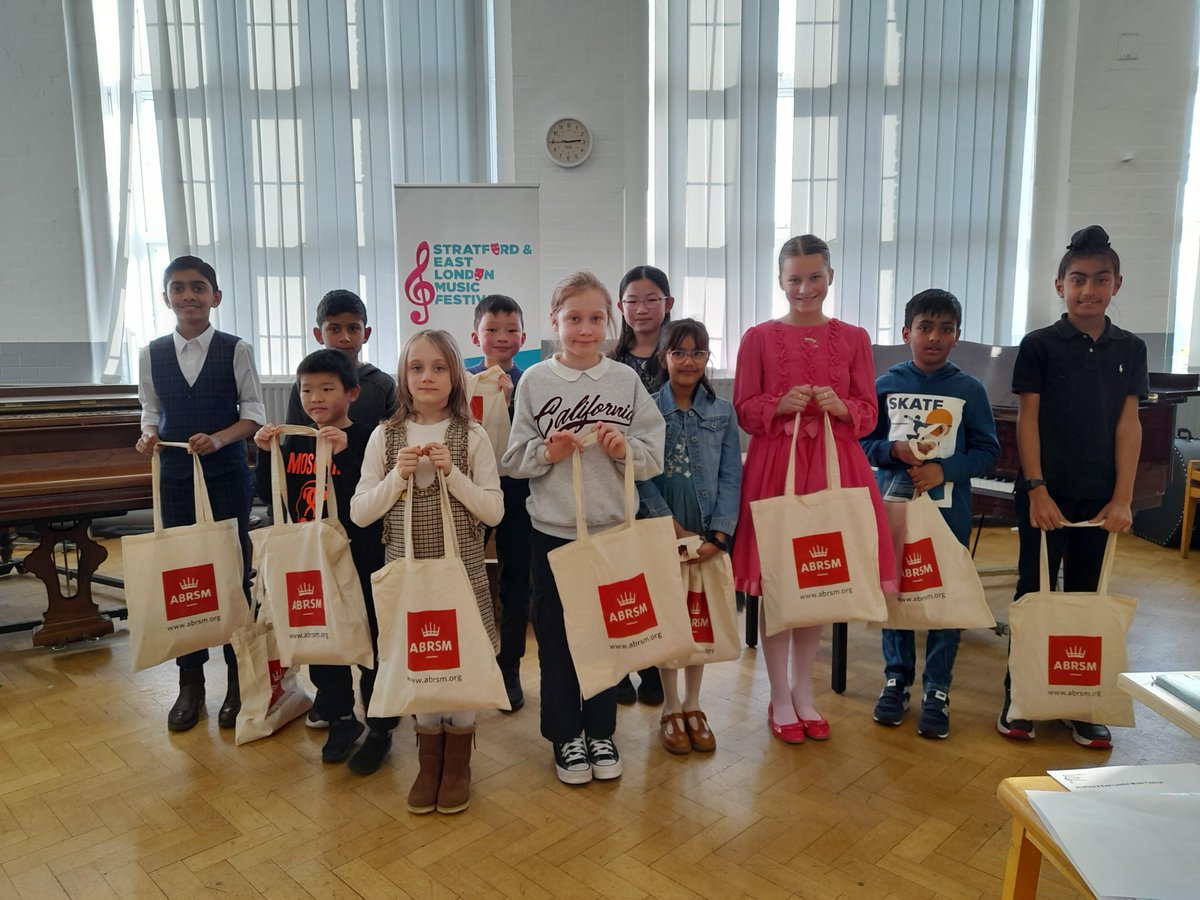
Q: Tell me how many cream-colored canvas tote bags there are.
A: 10